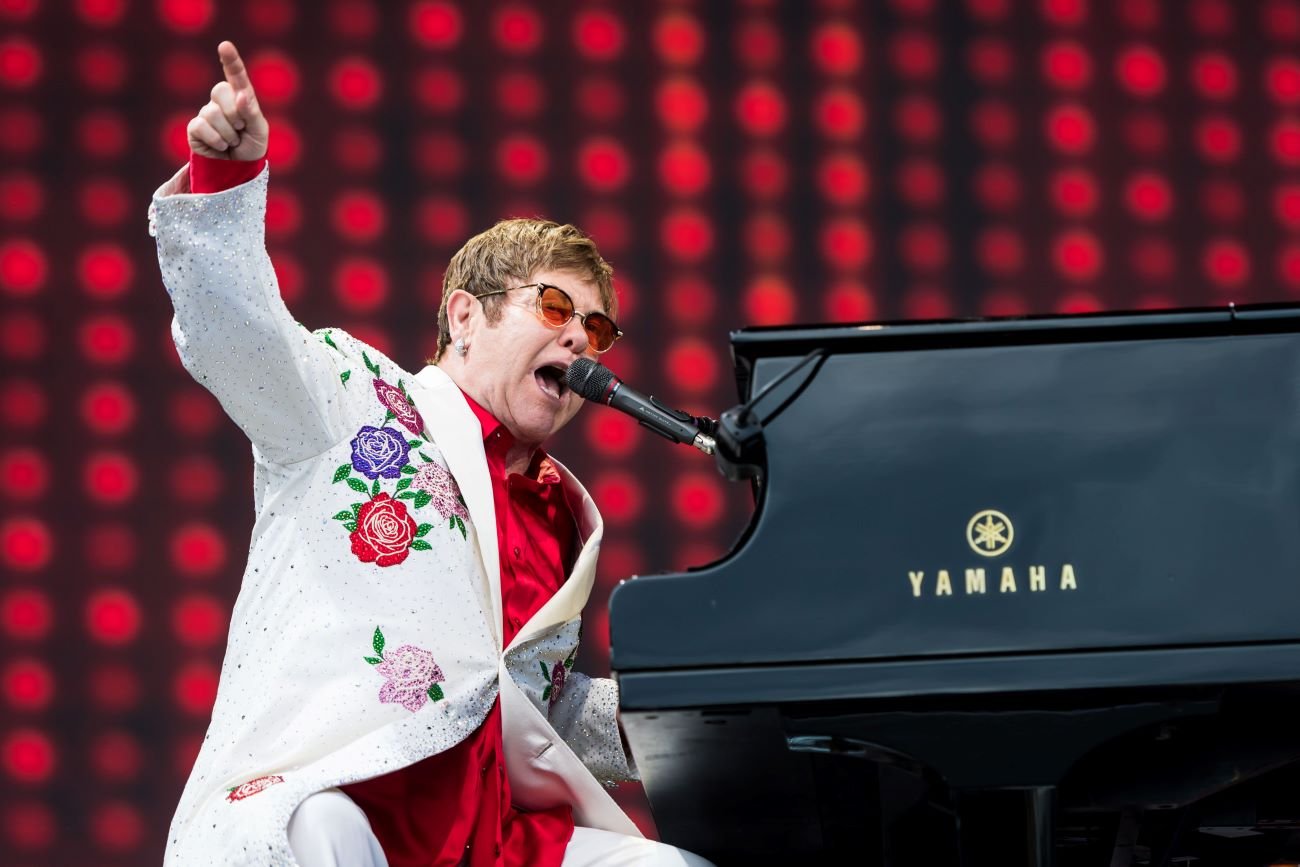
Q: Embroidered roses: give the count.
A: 7